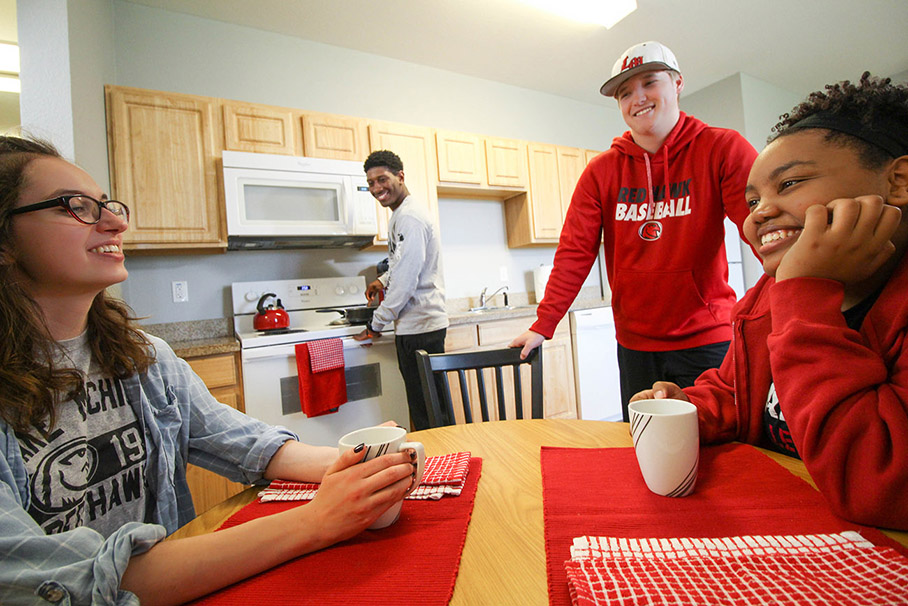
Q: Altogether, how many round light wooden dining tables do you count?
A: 1